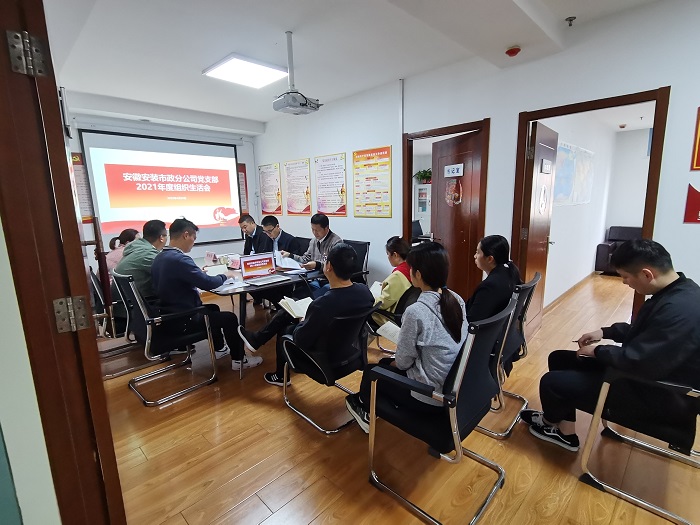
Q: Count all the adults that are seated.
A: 11